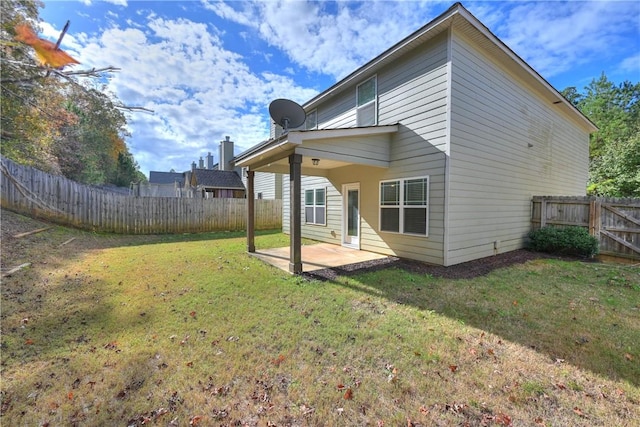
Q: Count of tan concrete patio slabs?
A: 1